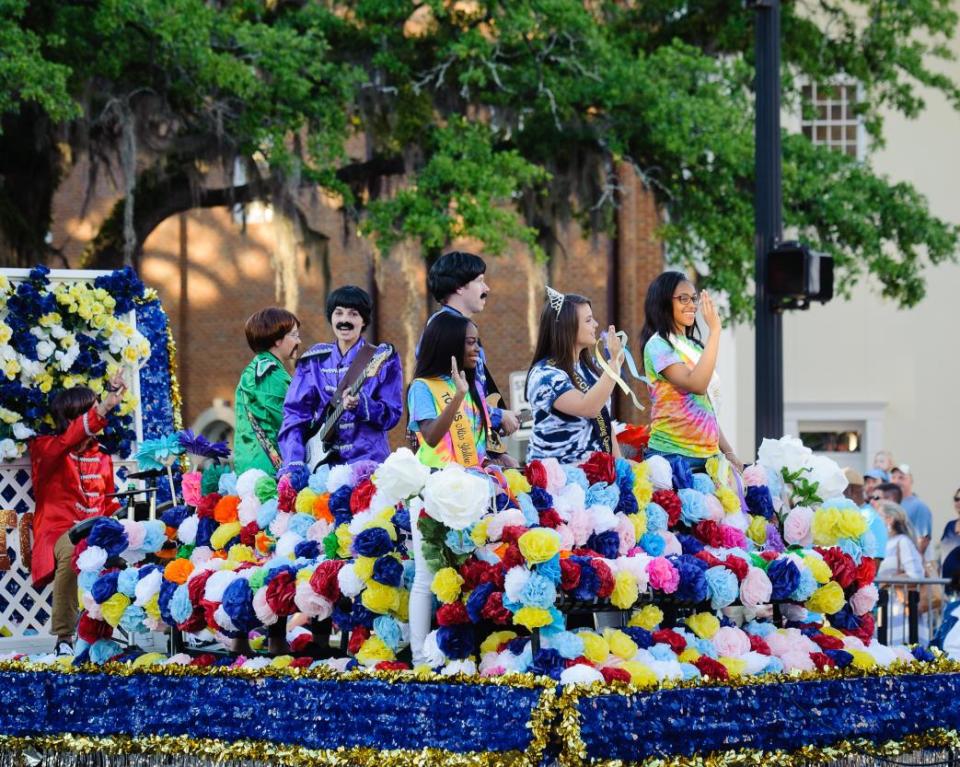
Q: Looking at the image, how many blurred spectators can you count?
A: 7